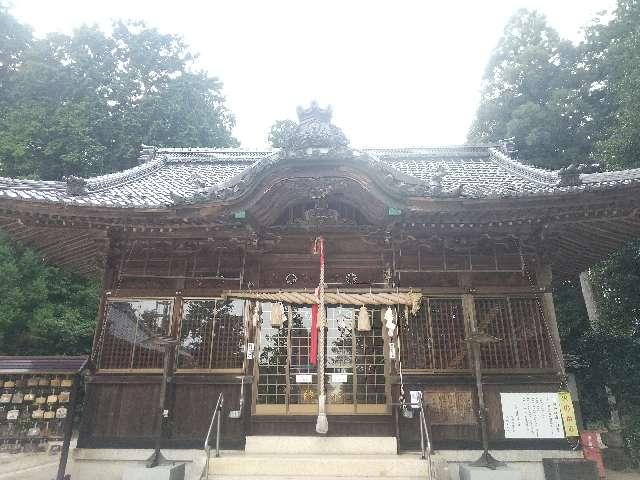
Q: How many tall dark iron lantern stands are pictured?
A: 2